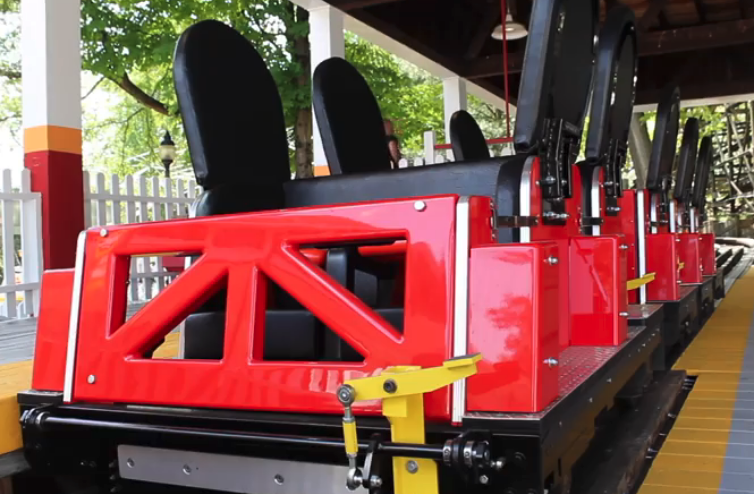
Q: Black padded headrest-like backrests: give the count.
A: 8